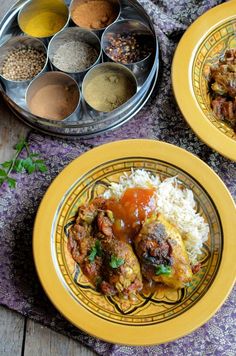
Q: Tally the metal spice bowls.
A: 7